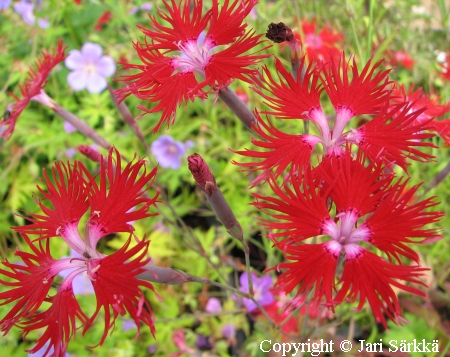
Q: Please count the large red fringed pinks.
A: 4